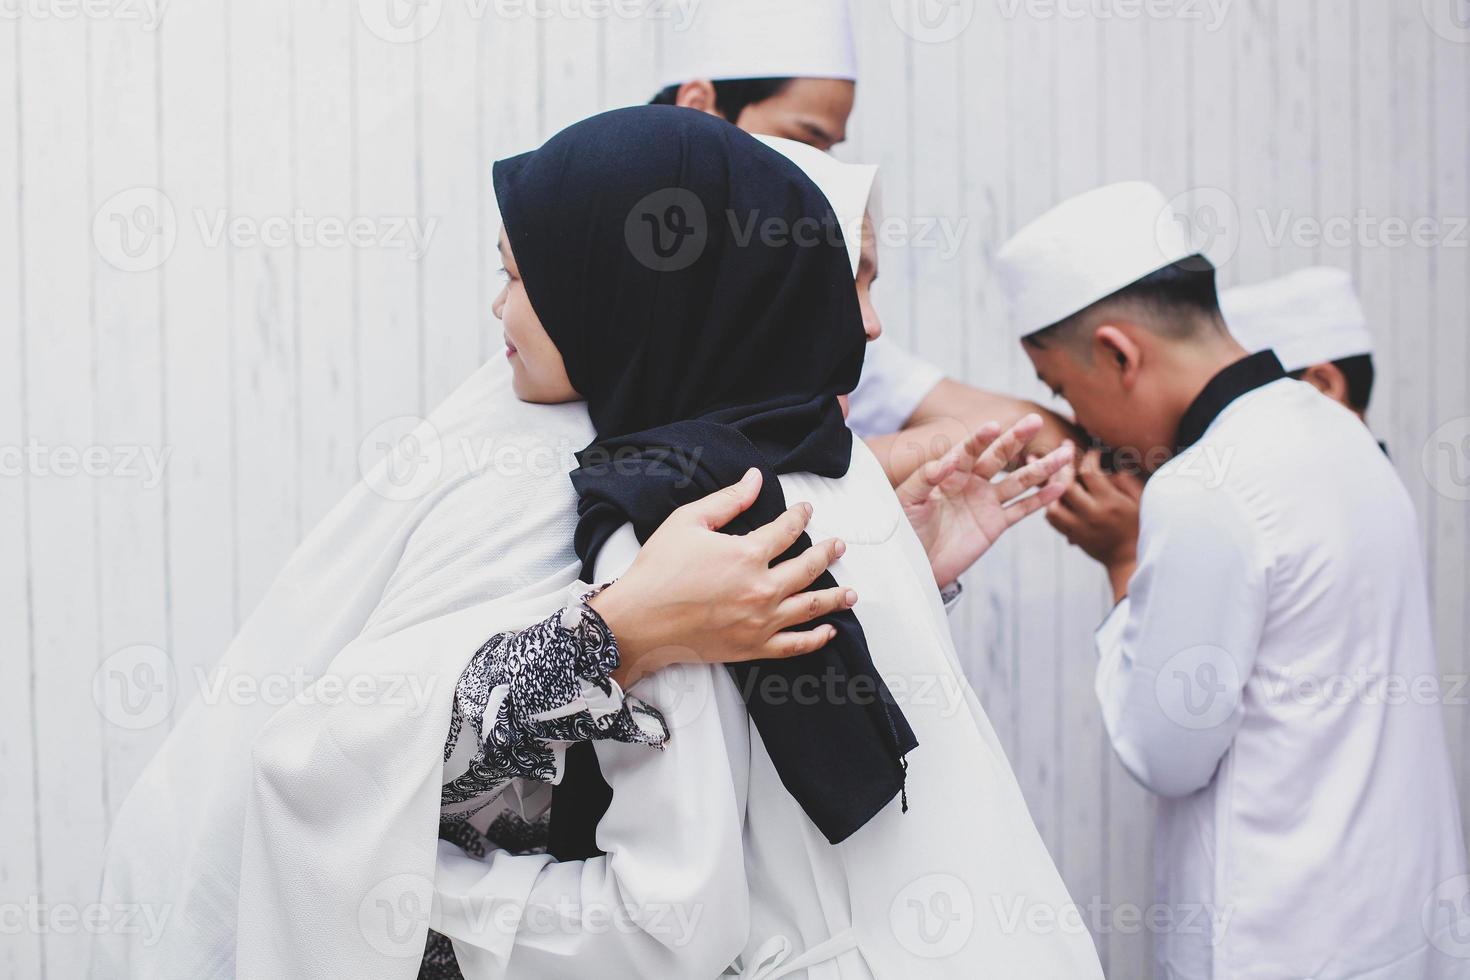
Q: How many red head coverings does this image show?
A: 0